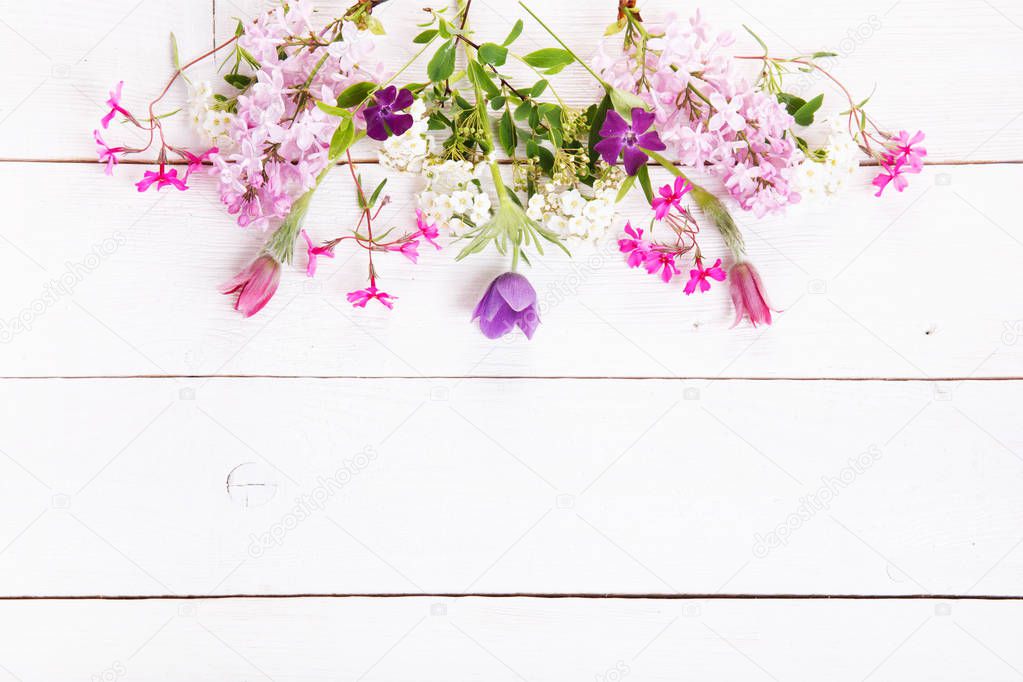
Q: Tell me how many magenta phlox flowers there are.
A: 14